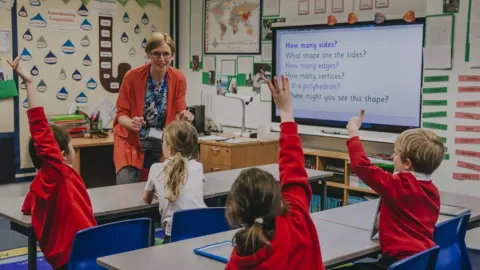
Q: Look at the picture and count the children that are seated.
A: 4